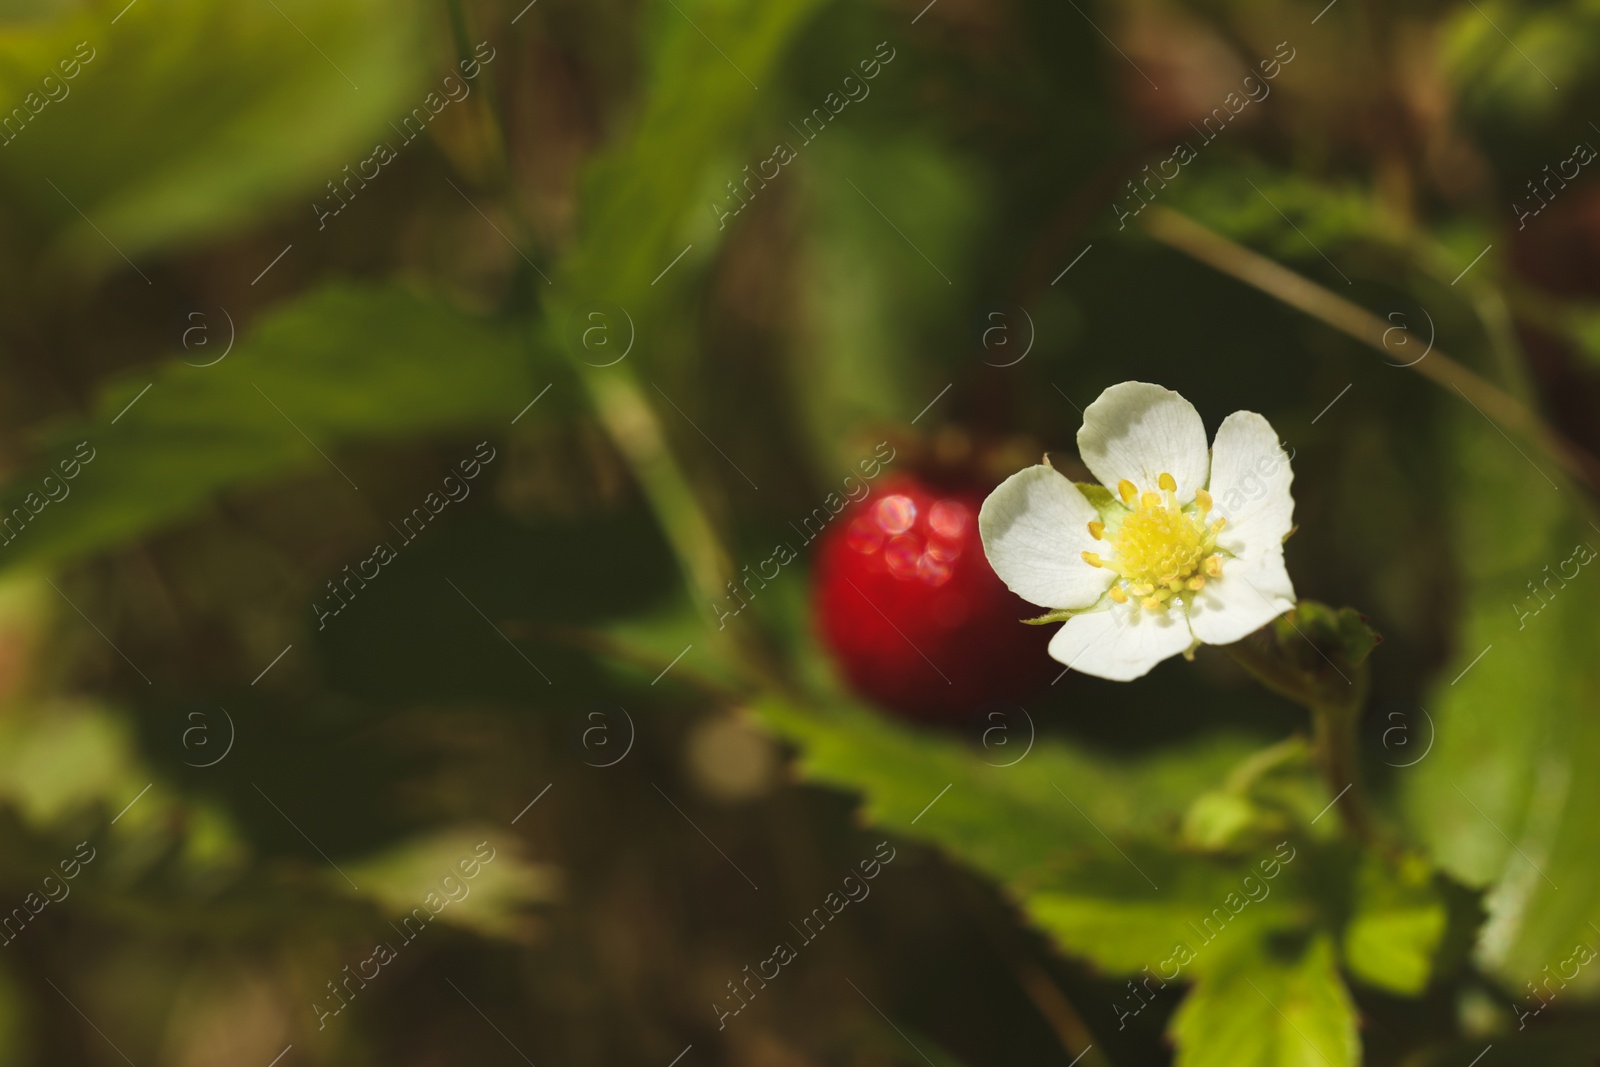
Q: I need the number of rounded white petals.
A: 5